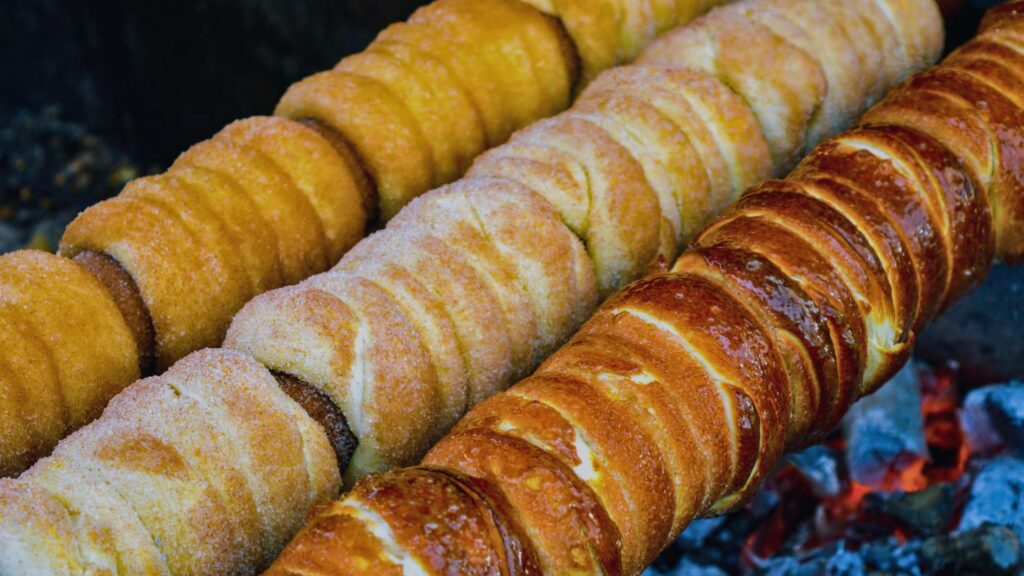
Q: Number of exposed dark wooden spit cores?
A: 4